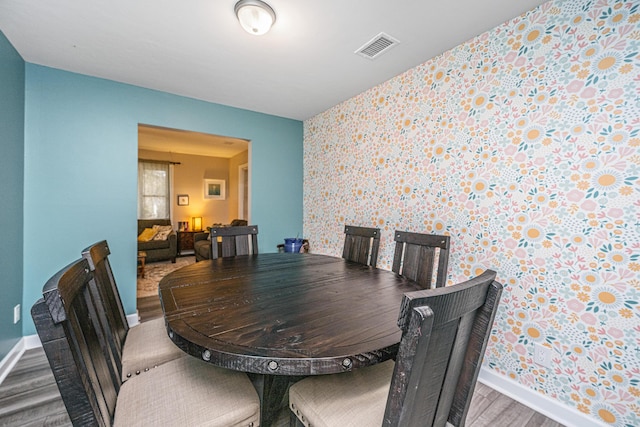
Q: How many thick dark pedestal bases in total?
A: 1